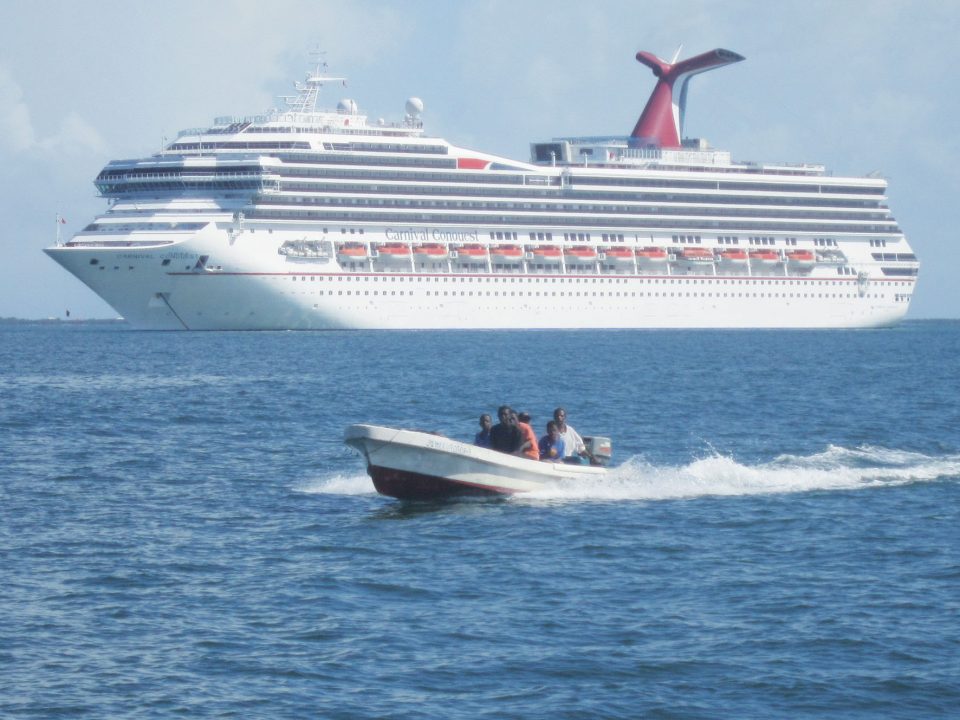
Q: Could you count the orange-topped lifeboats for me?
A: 13